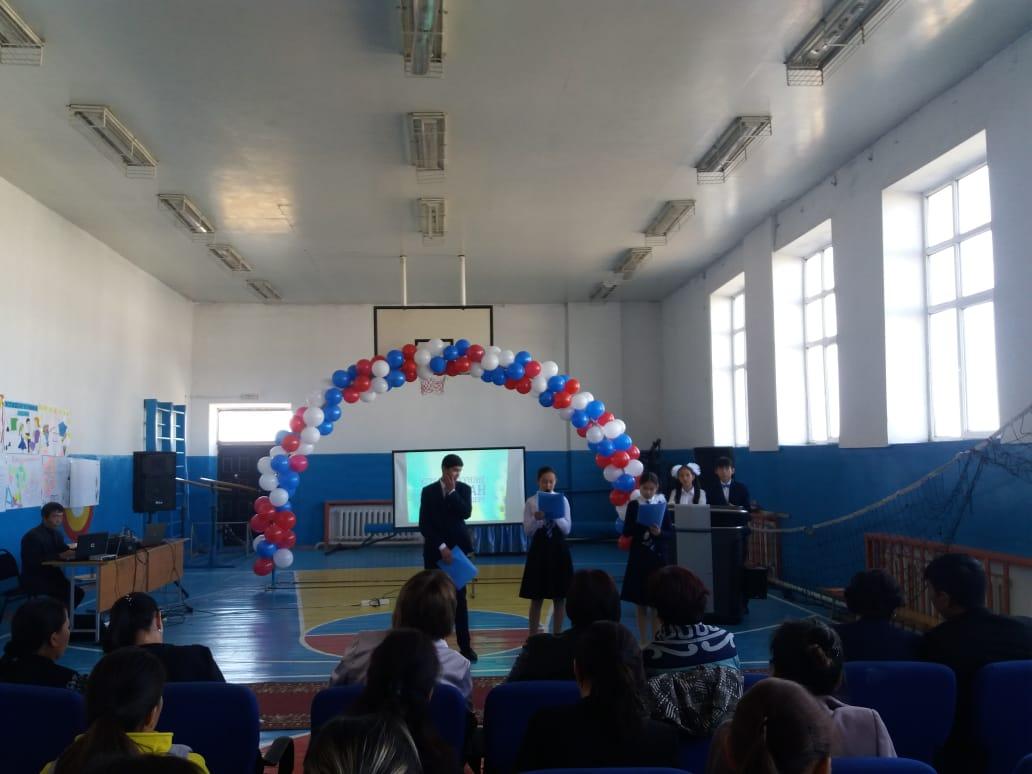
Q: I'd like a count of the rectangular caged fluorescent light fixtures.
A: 13